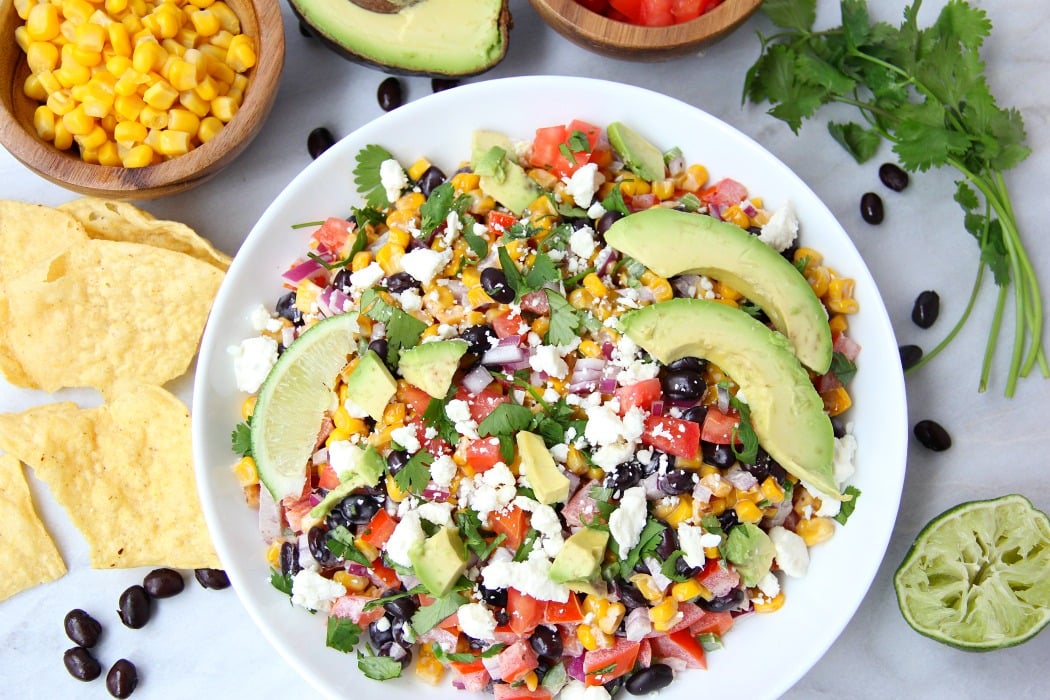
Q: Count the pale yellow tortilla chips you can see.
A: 5